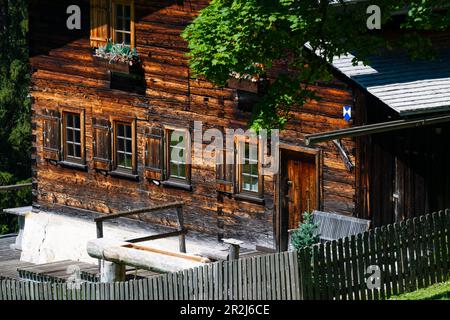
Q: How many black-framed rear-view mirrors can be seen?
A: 0